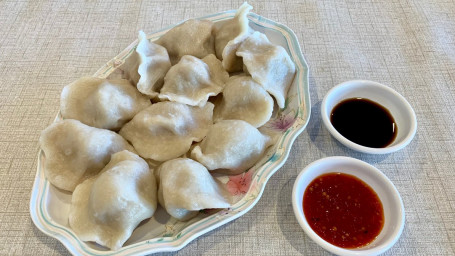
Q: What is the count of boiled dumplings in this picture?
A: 12